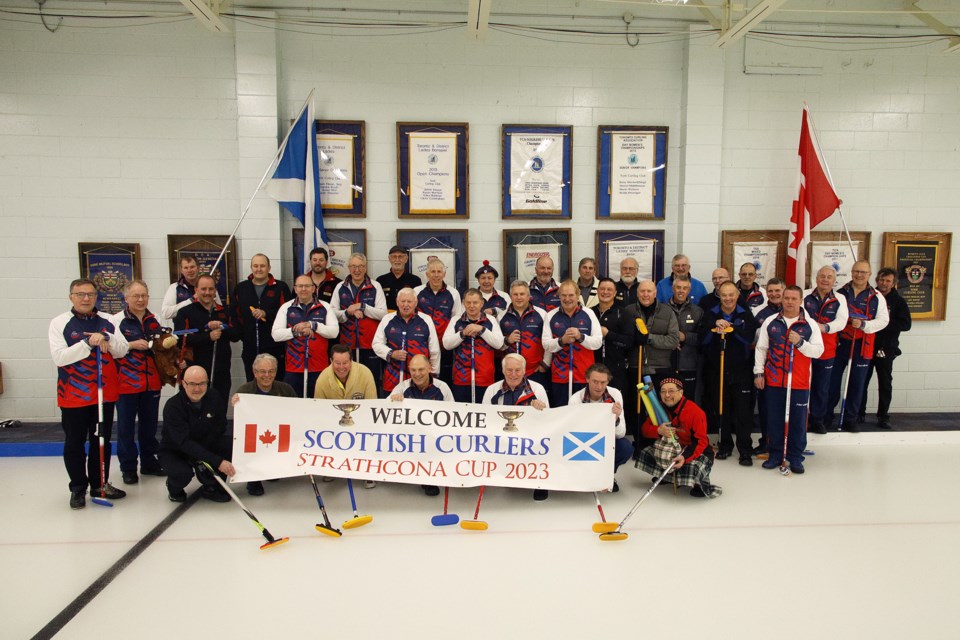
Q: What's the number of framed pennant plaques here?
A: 13